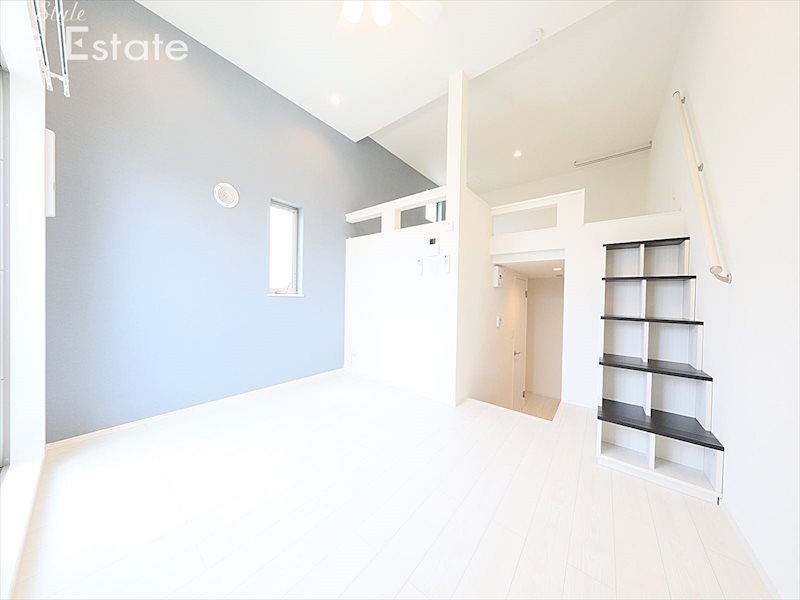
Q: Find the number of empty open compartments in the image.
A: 10